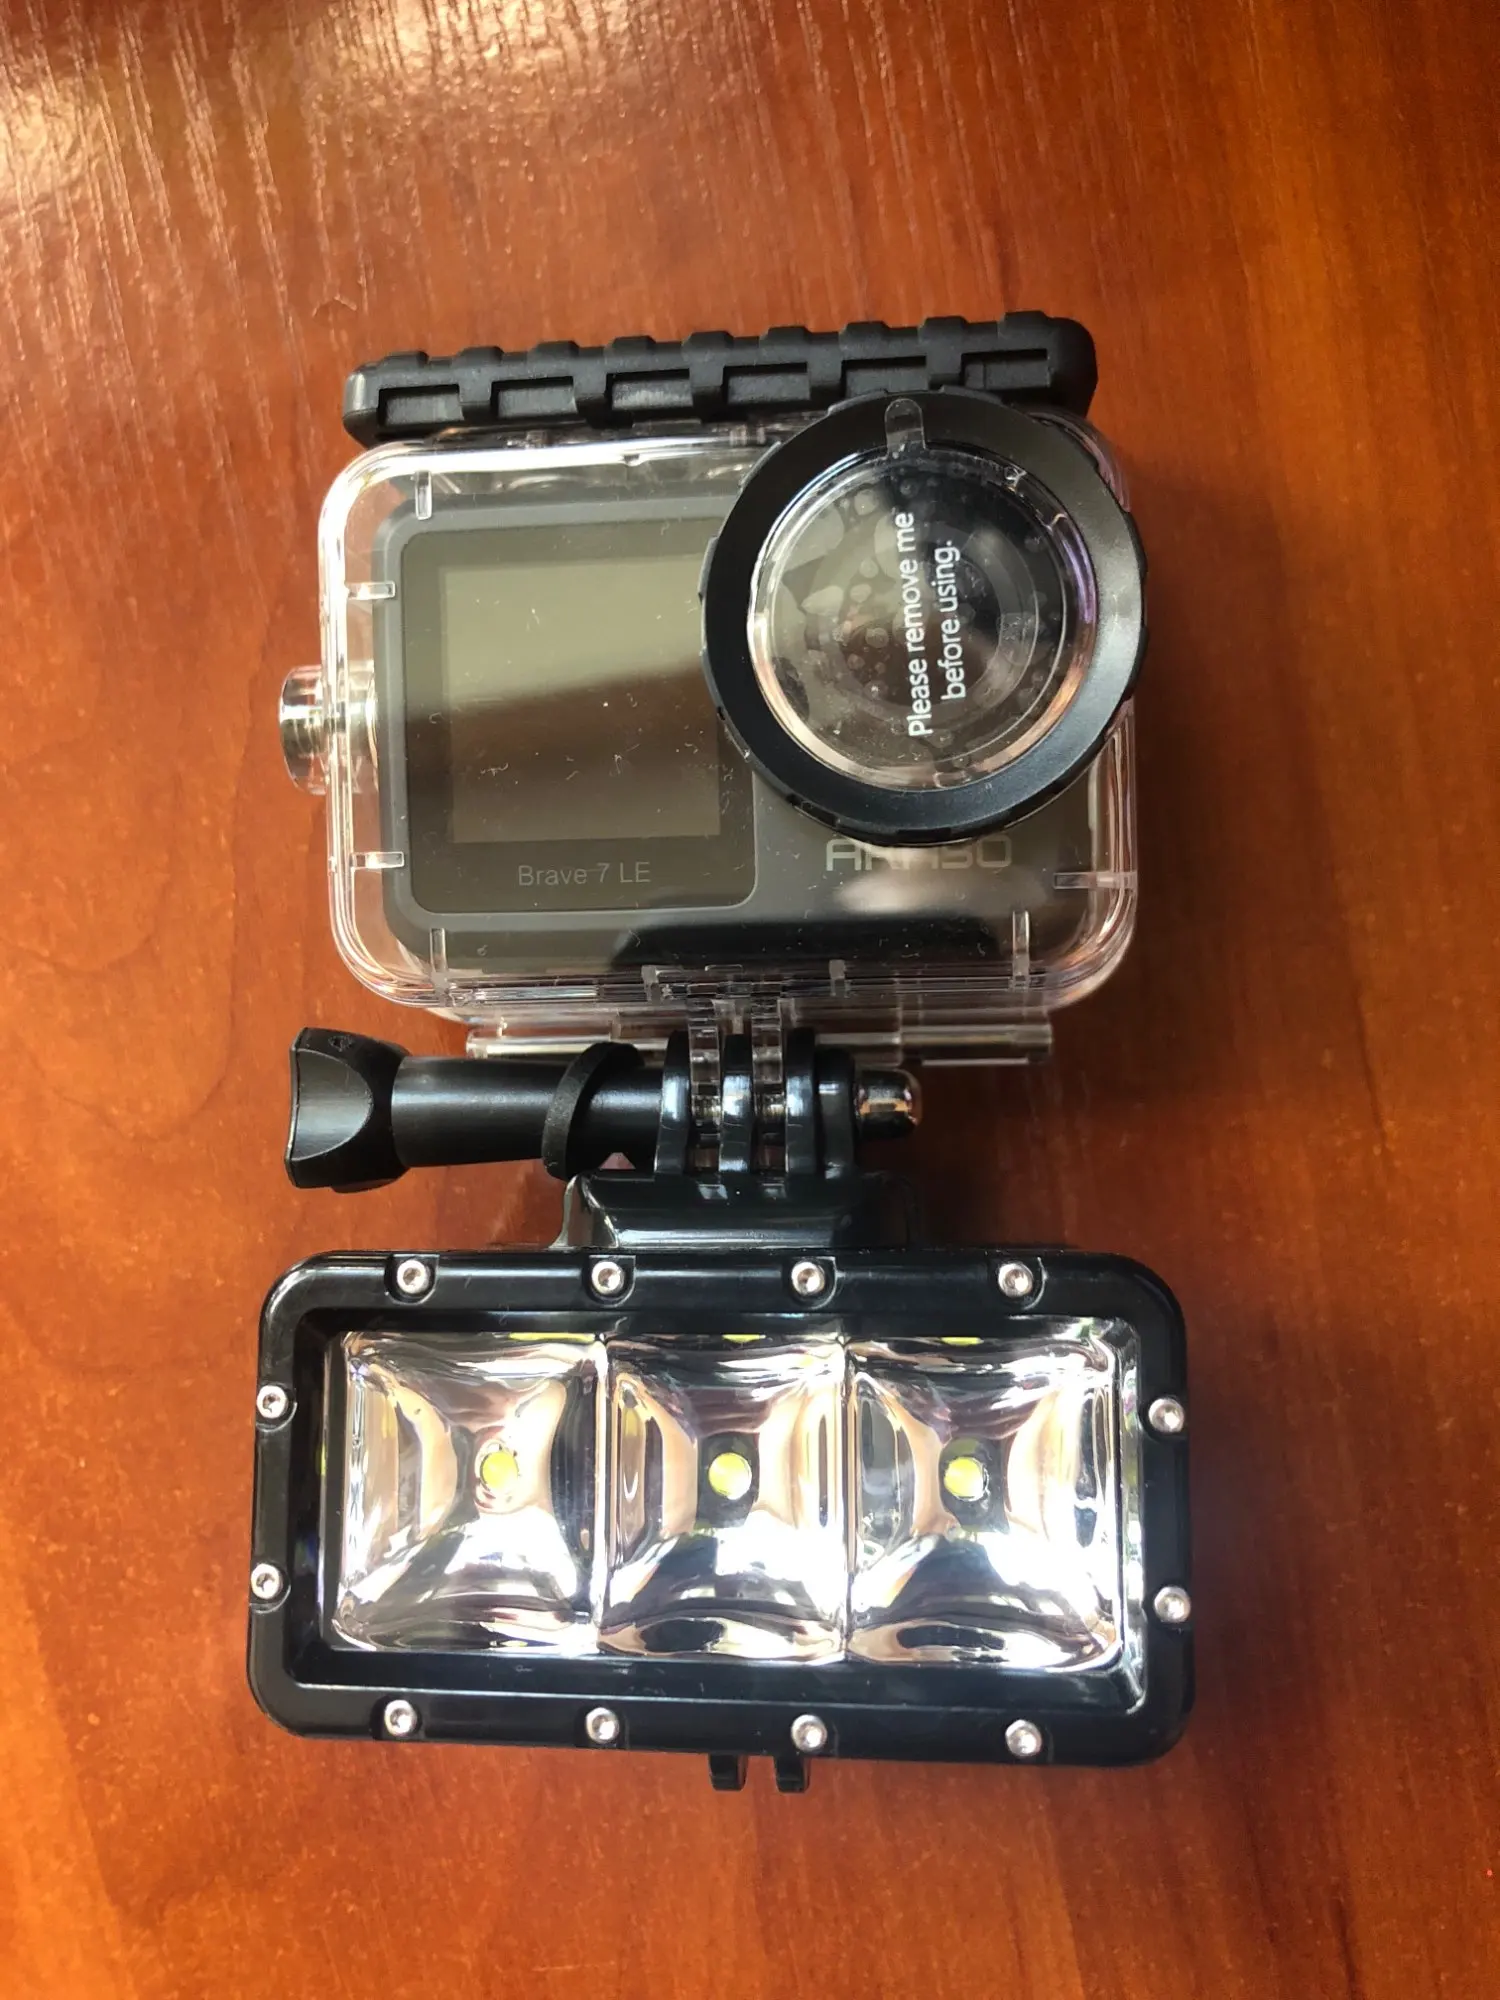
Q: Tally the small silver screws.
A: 12